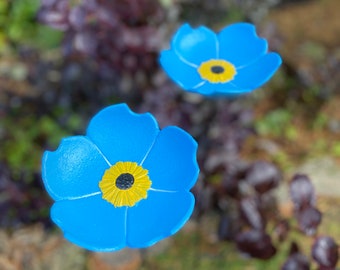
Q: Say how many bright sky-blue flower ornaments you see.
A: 2